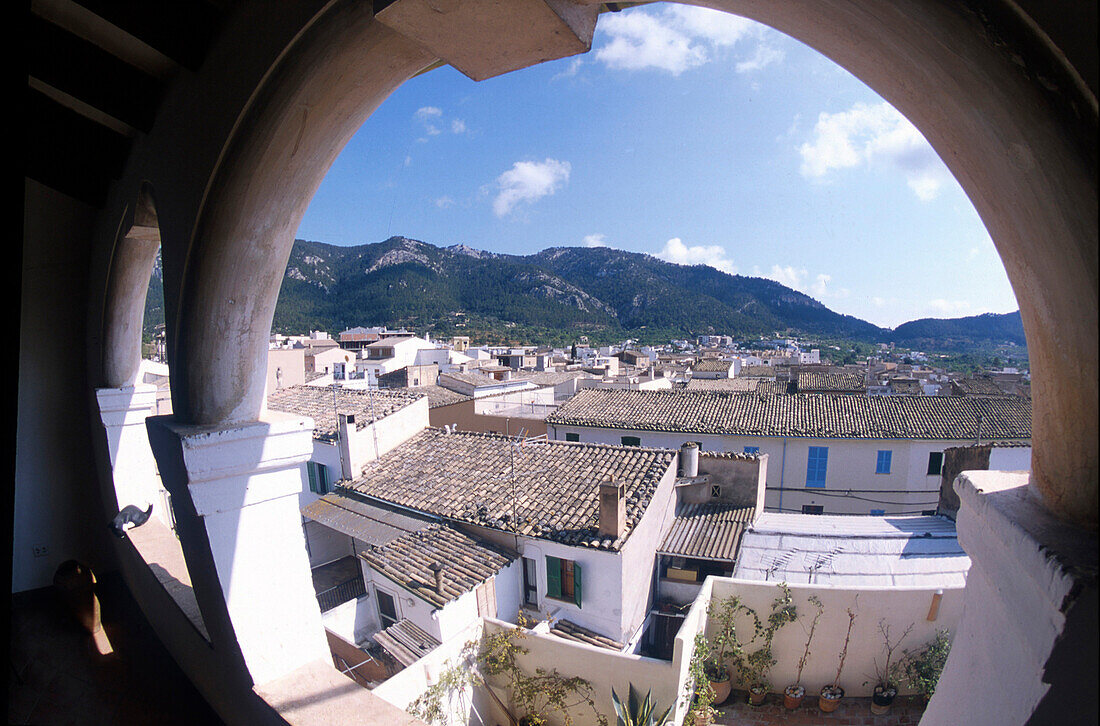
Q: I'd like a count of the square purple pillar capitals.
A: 0